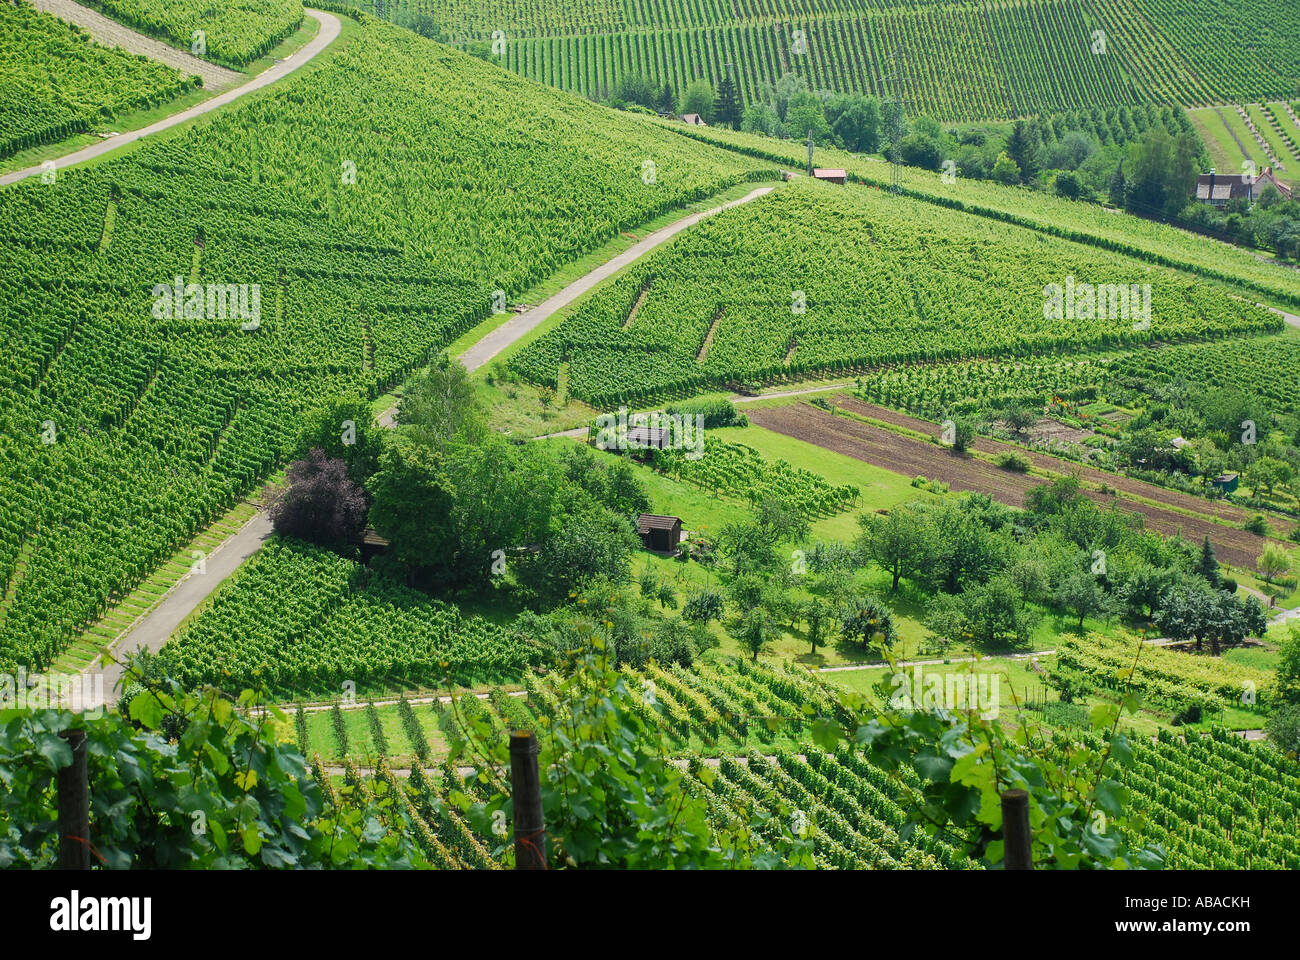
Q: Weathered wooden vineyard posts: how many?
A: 3